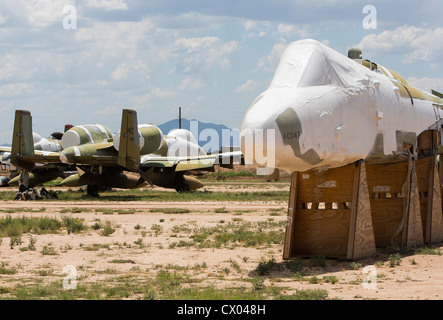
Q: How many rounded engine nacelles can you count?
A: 2